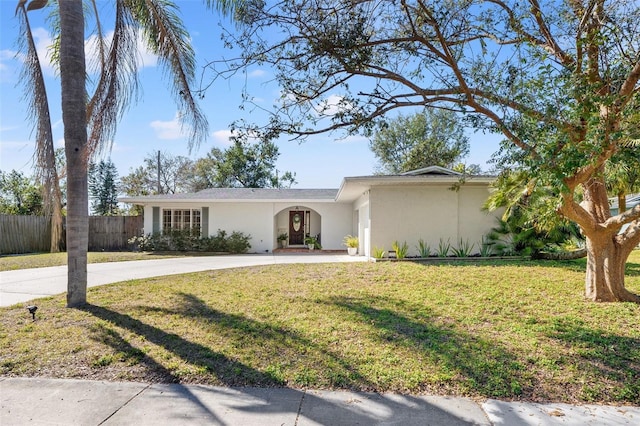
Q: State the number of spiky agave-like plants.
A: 6